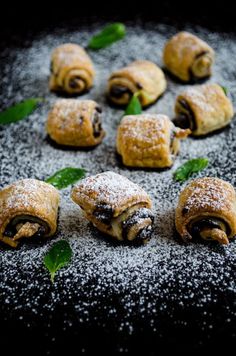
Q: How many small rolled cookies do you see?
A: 9